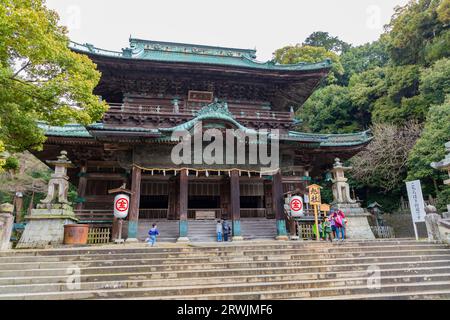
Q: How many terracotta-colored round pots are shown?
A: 1